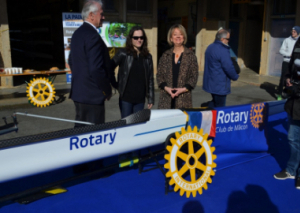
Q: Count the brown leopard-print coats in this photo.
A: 1